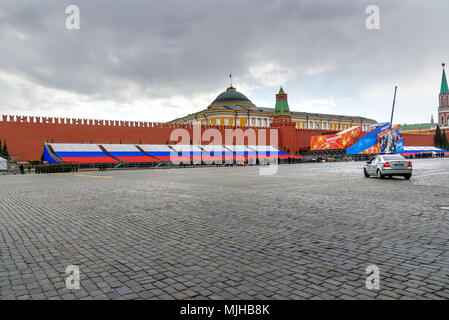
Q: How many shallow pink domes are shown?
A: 0